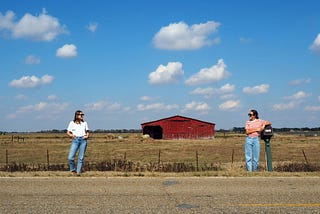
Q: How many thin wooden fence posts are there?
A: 7